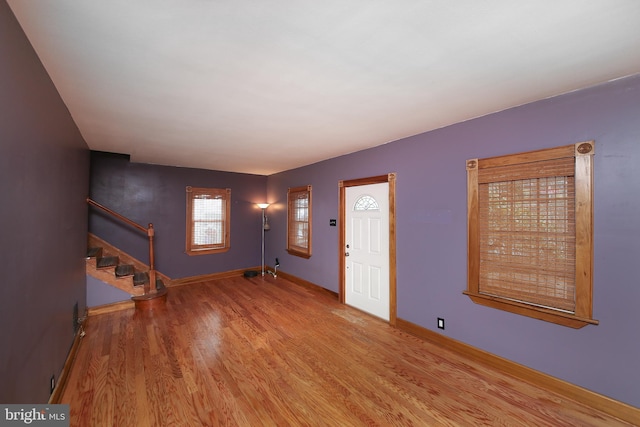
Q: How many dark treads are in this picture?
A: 5